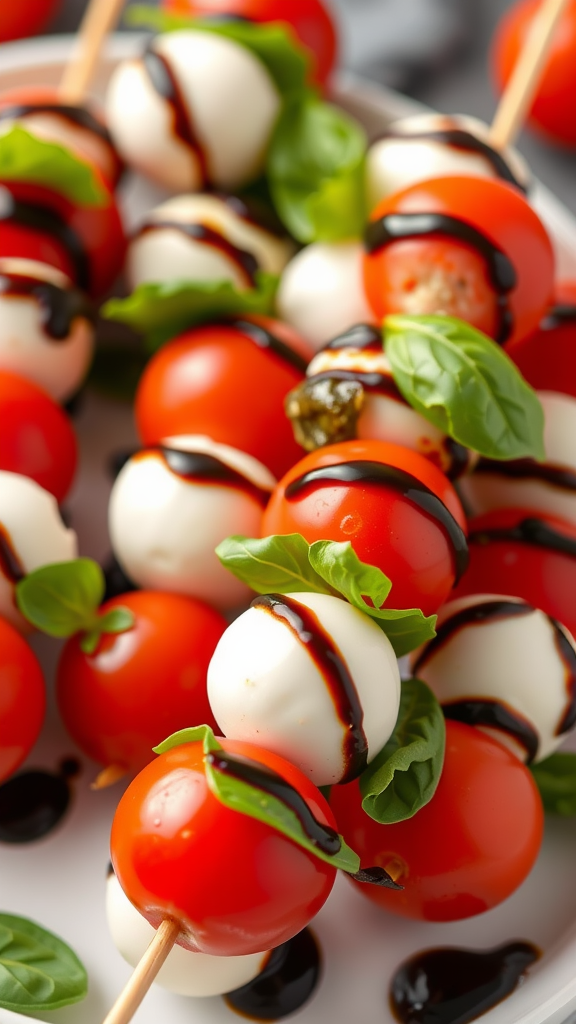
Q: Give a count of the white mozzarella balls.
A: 12